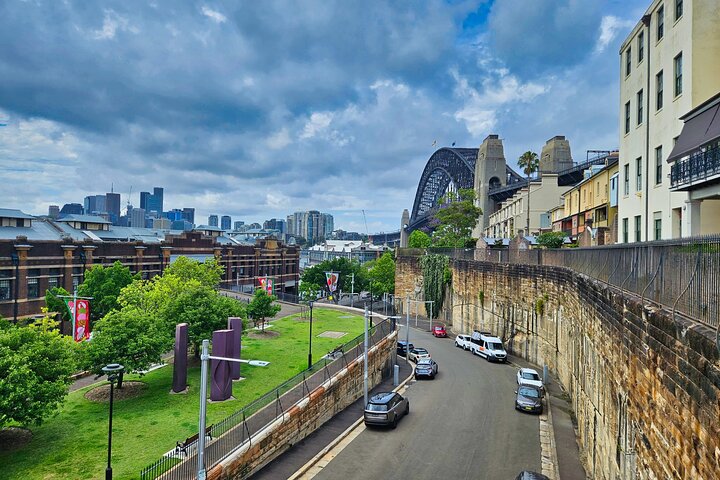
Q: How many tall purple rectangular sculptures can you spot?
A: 3